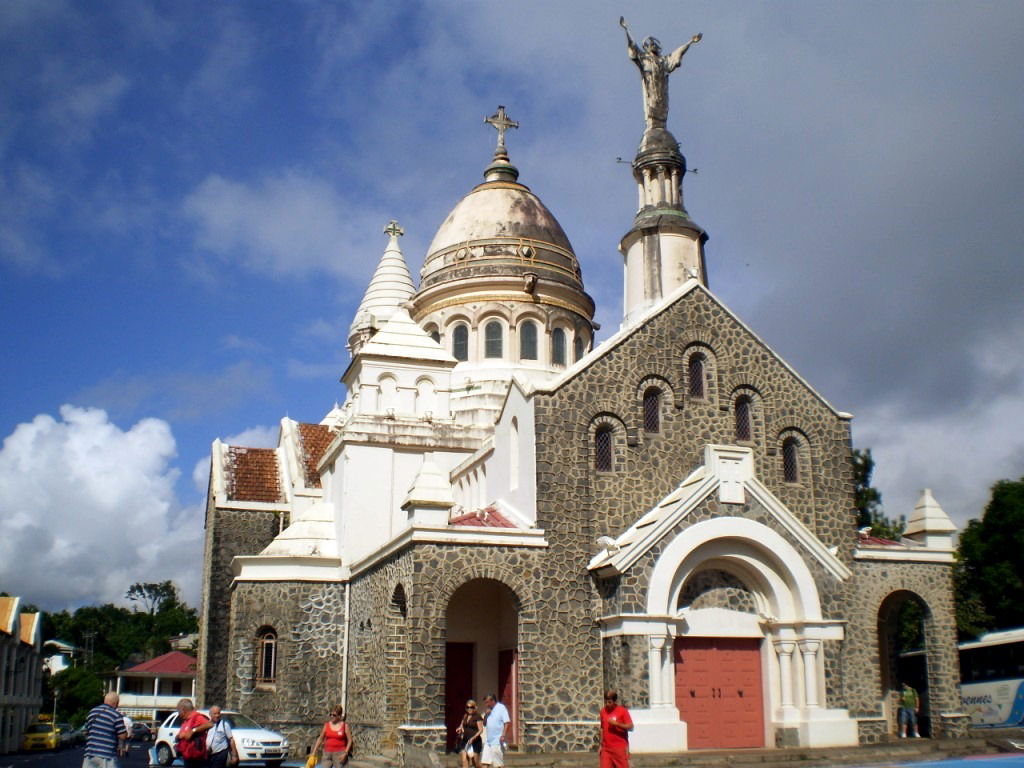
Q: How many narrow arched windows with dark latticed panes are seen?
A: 5